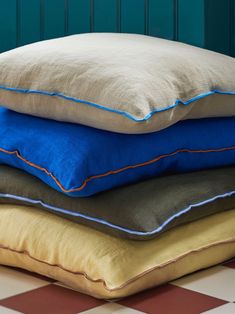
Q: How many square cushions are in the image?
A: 4